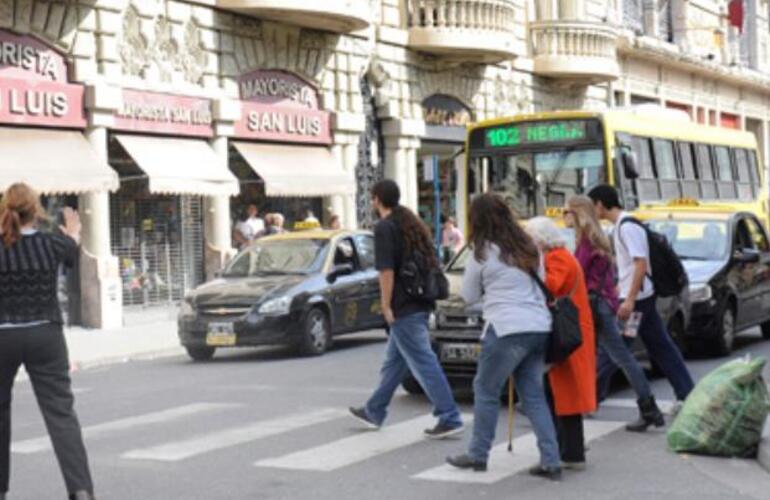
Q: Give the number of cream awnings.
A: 3